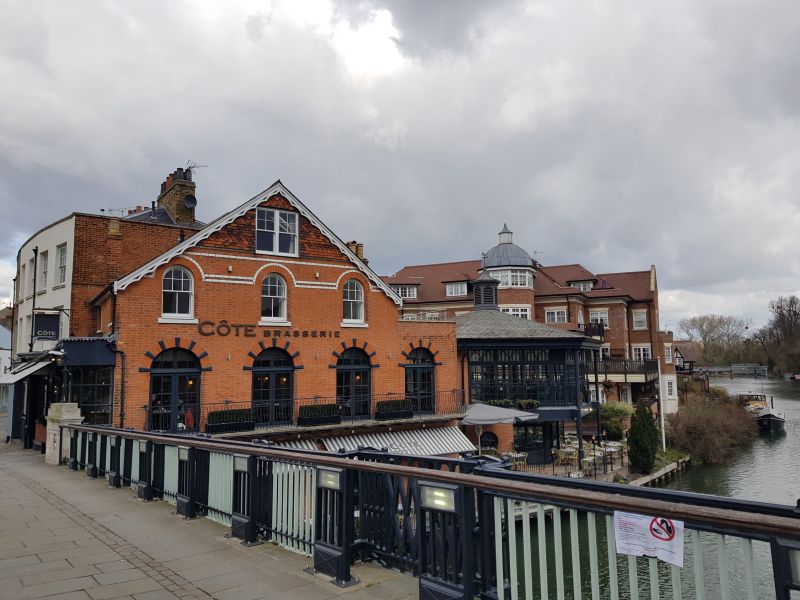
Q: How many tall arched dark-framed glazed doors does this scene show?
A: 4